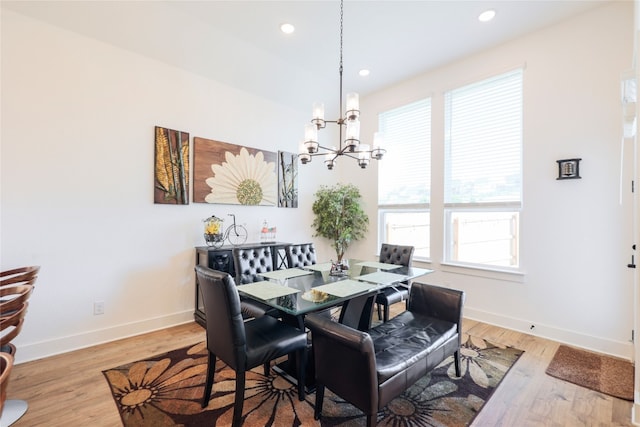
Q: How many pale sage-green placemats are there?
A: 6